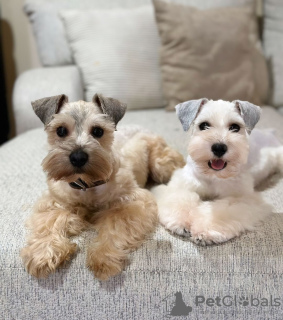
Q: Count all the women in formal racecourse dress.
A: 0